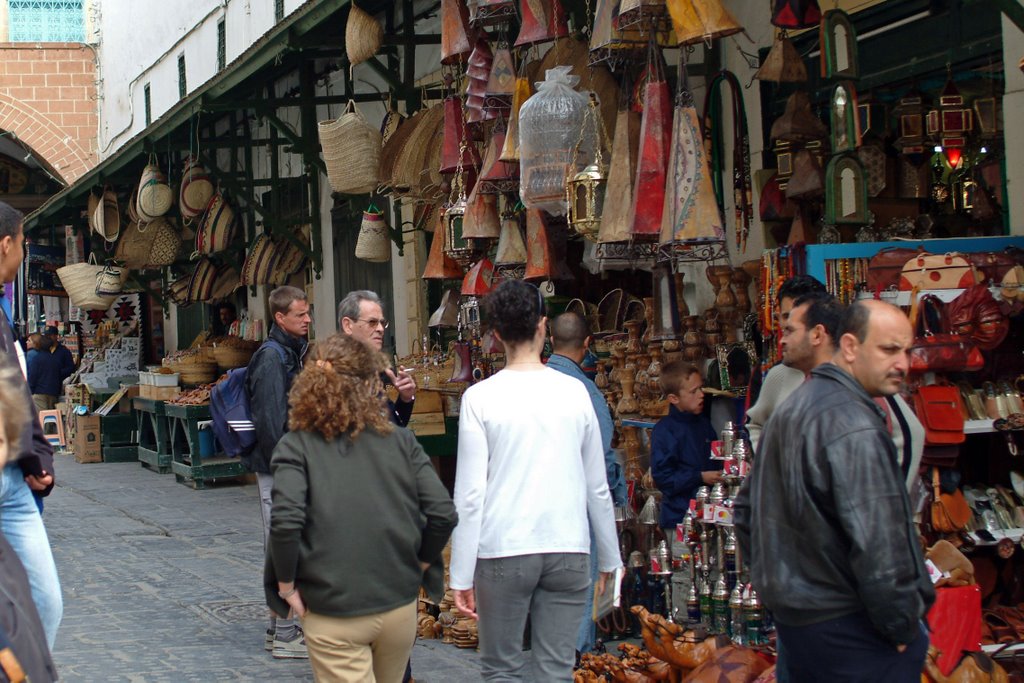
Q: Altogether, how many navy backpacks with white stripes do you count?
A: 1